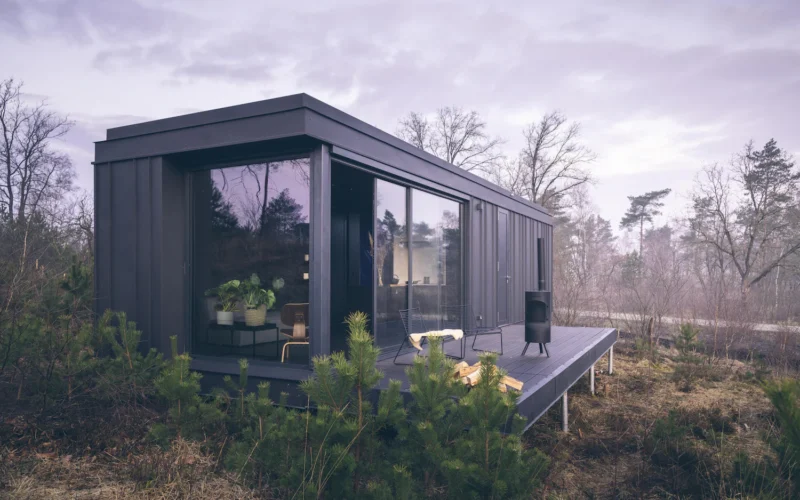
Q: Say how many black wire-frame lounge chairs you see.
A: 2